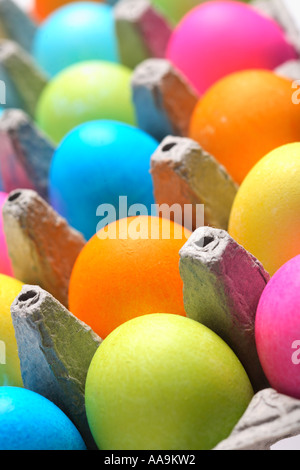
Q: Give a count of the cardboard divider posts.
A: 9